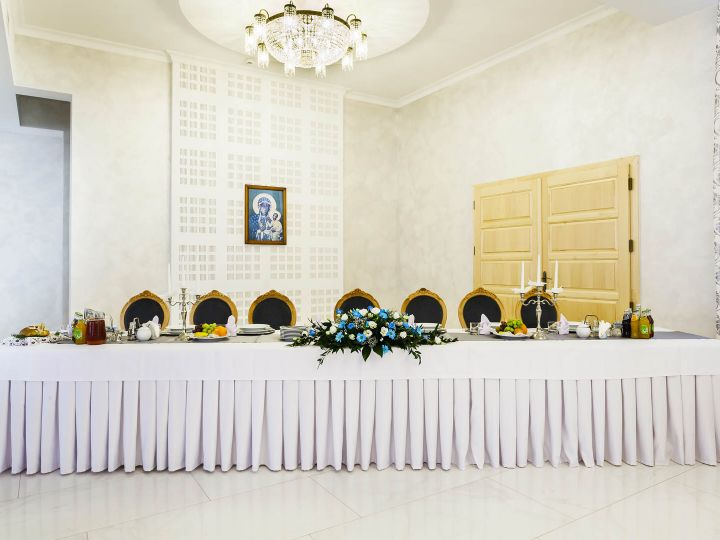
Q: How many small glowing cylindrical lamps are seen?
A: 10